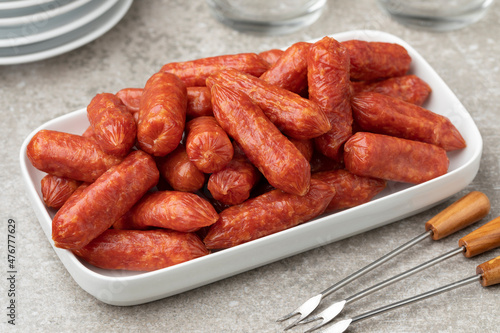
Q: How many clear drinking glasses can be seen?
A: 2